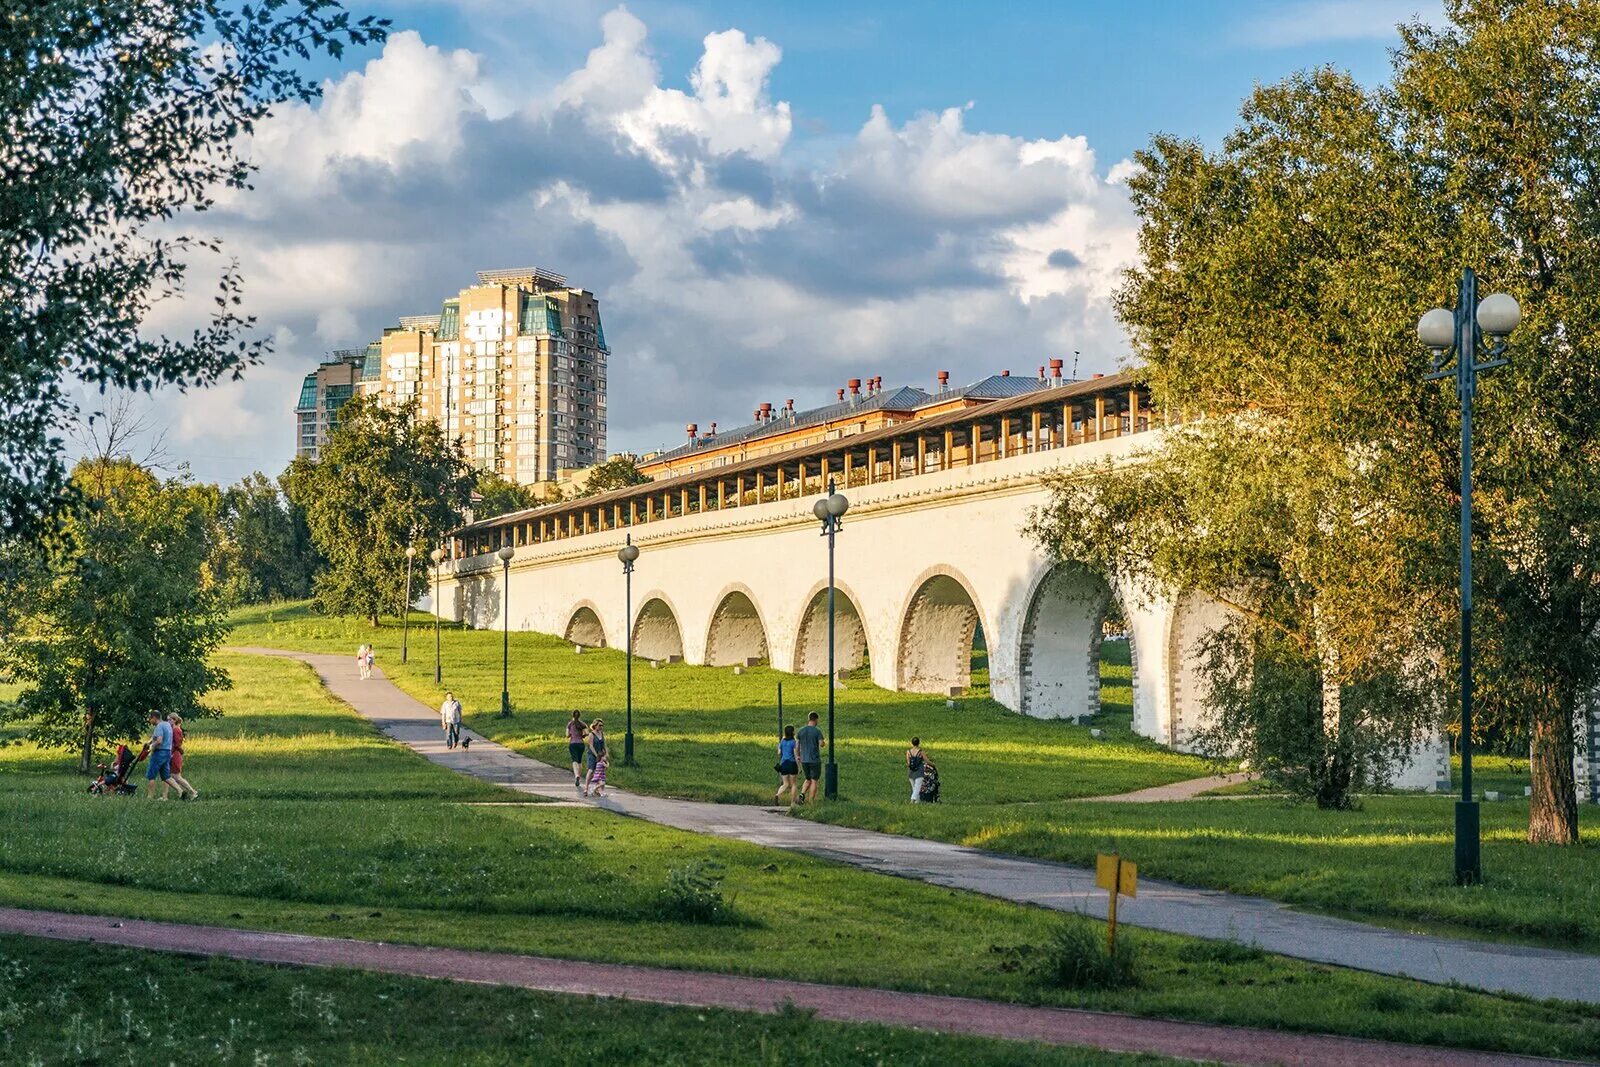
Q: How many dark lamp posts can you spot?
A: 6